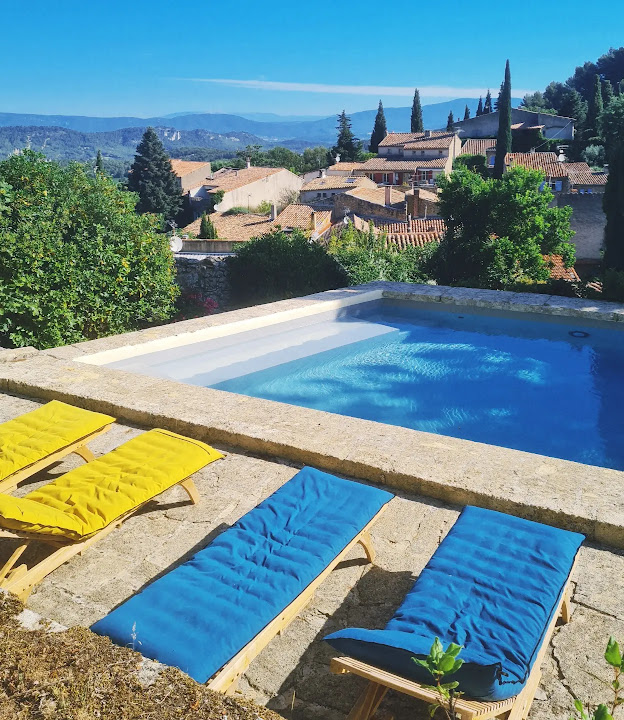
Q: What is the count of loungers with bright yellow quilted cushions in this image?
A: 2